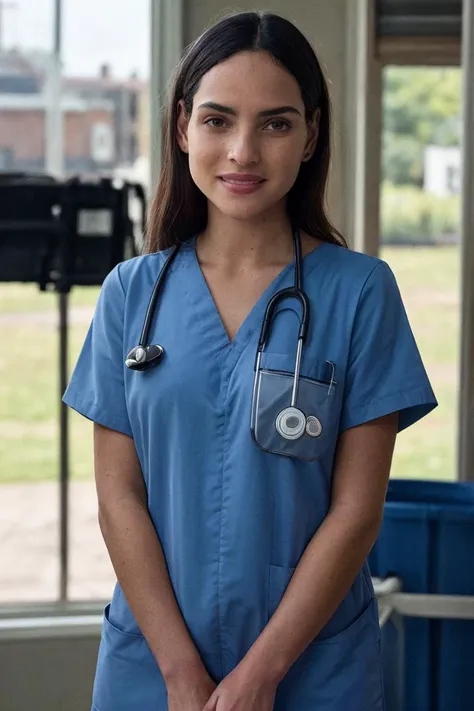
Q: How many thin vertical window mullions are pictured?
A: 1